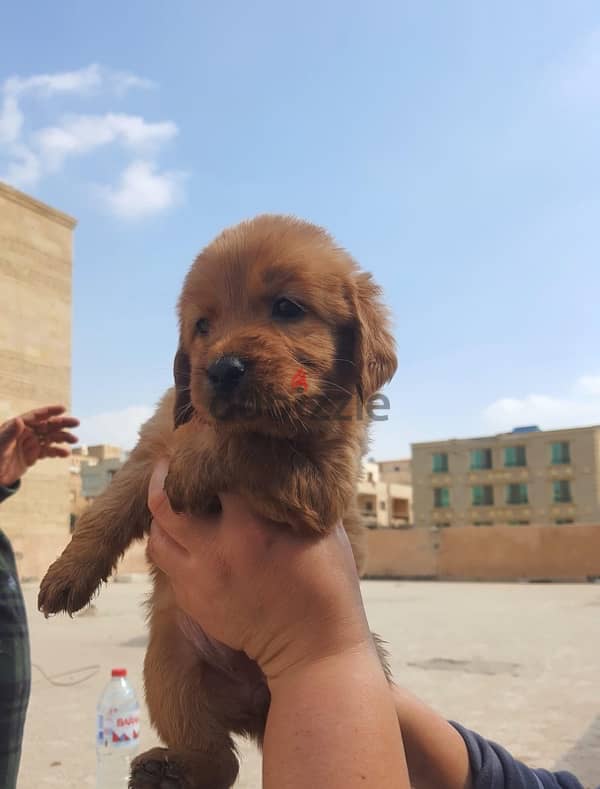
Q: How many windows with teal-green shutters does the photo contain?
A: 8